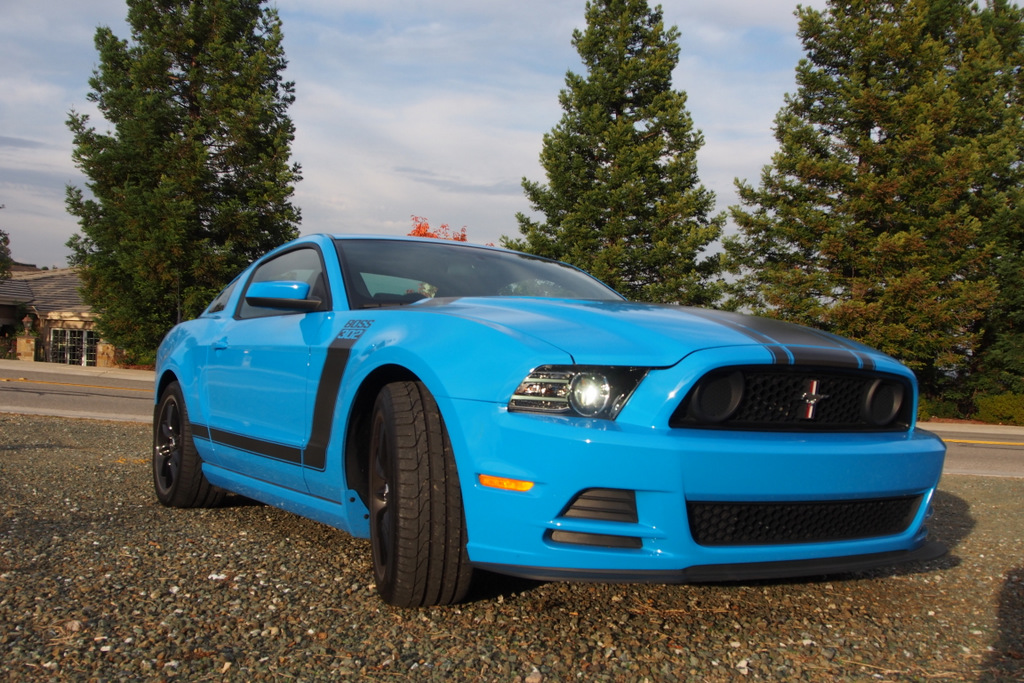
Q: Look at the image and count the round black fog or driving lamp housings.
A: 2